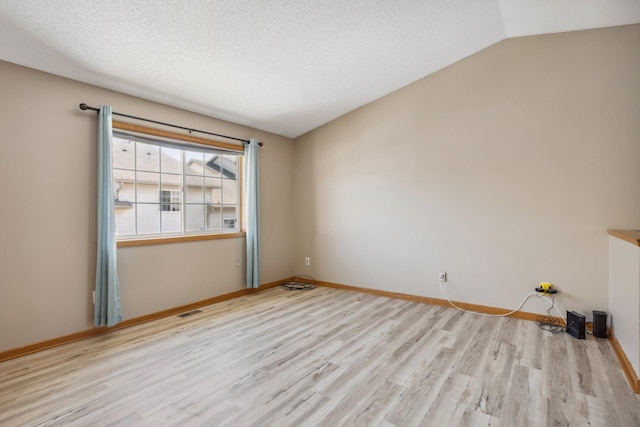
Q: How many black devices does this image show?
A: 2